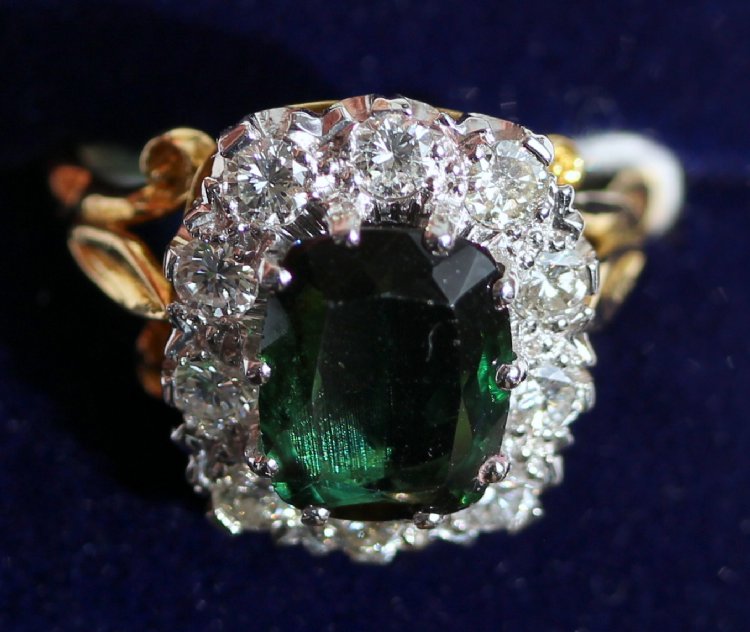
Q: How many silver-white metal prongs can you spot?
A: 10